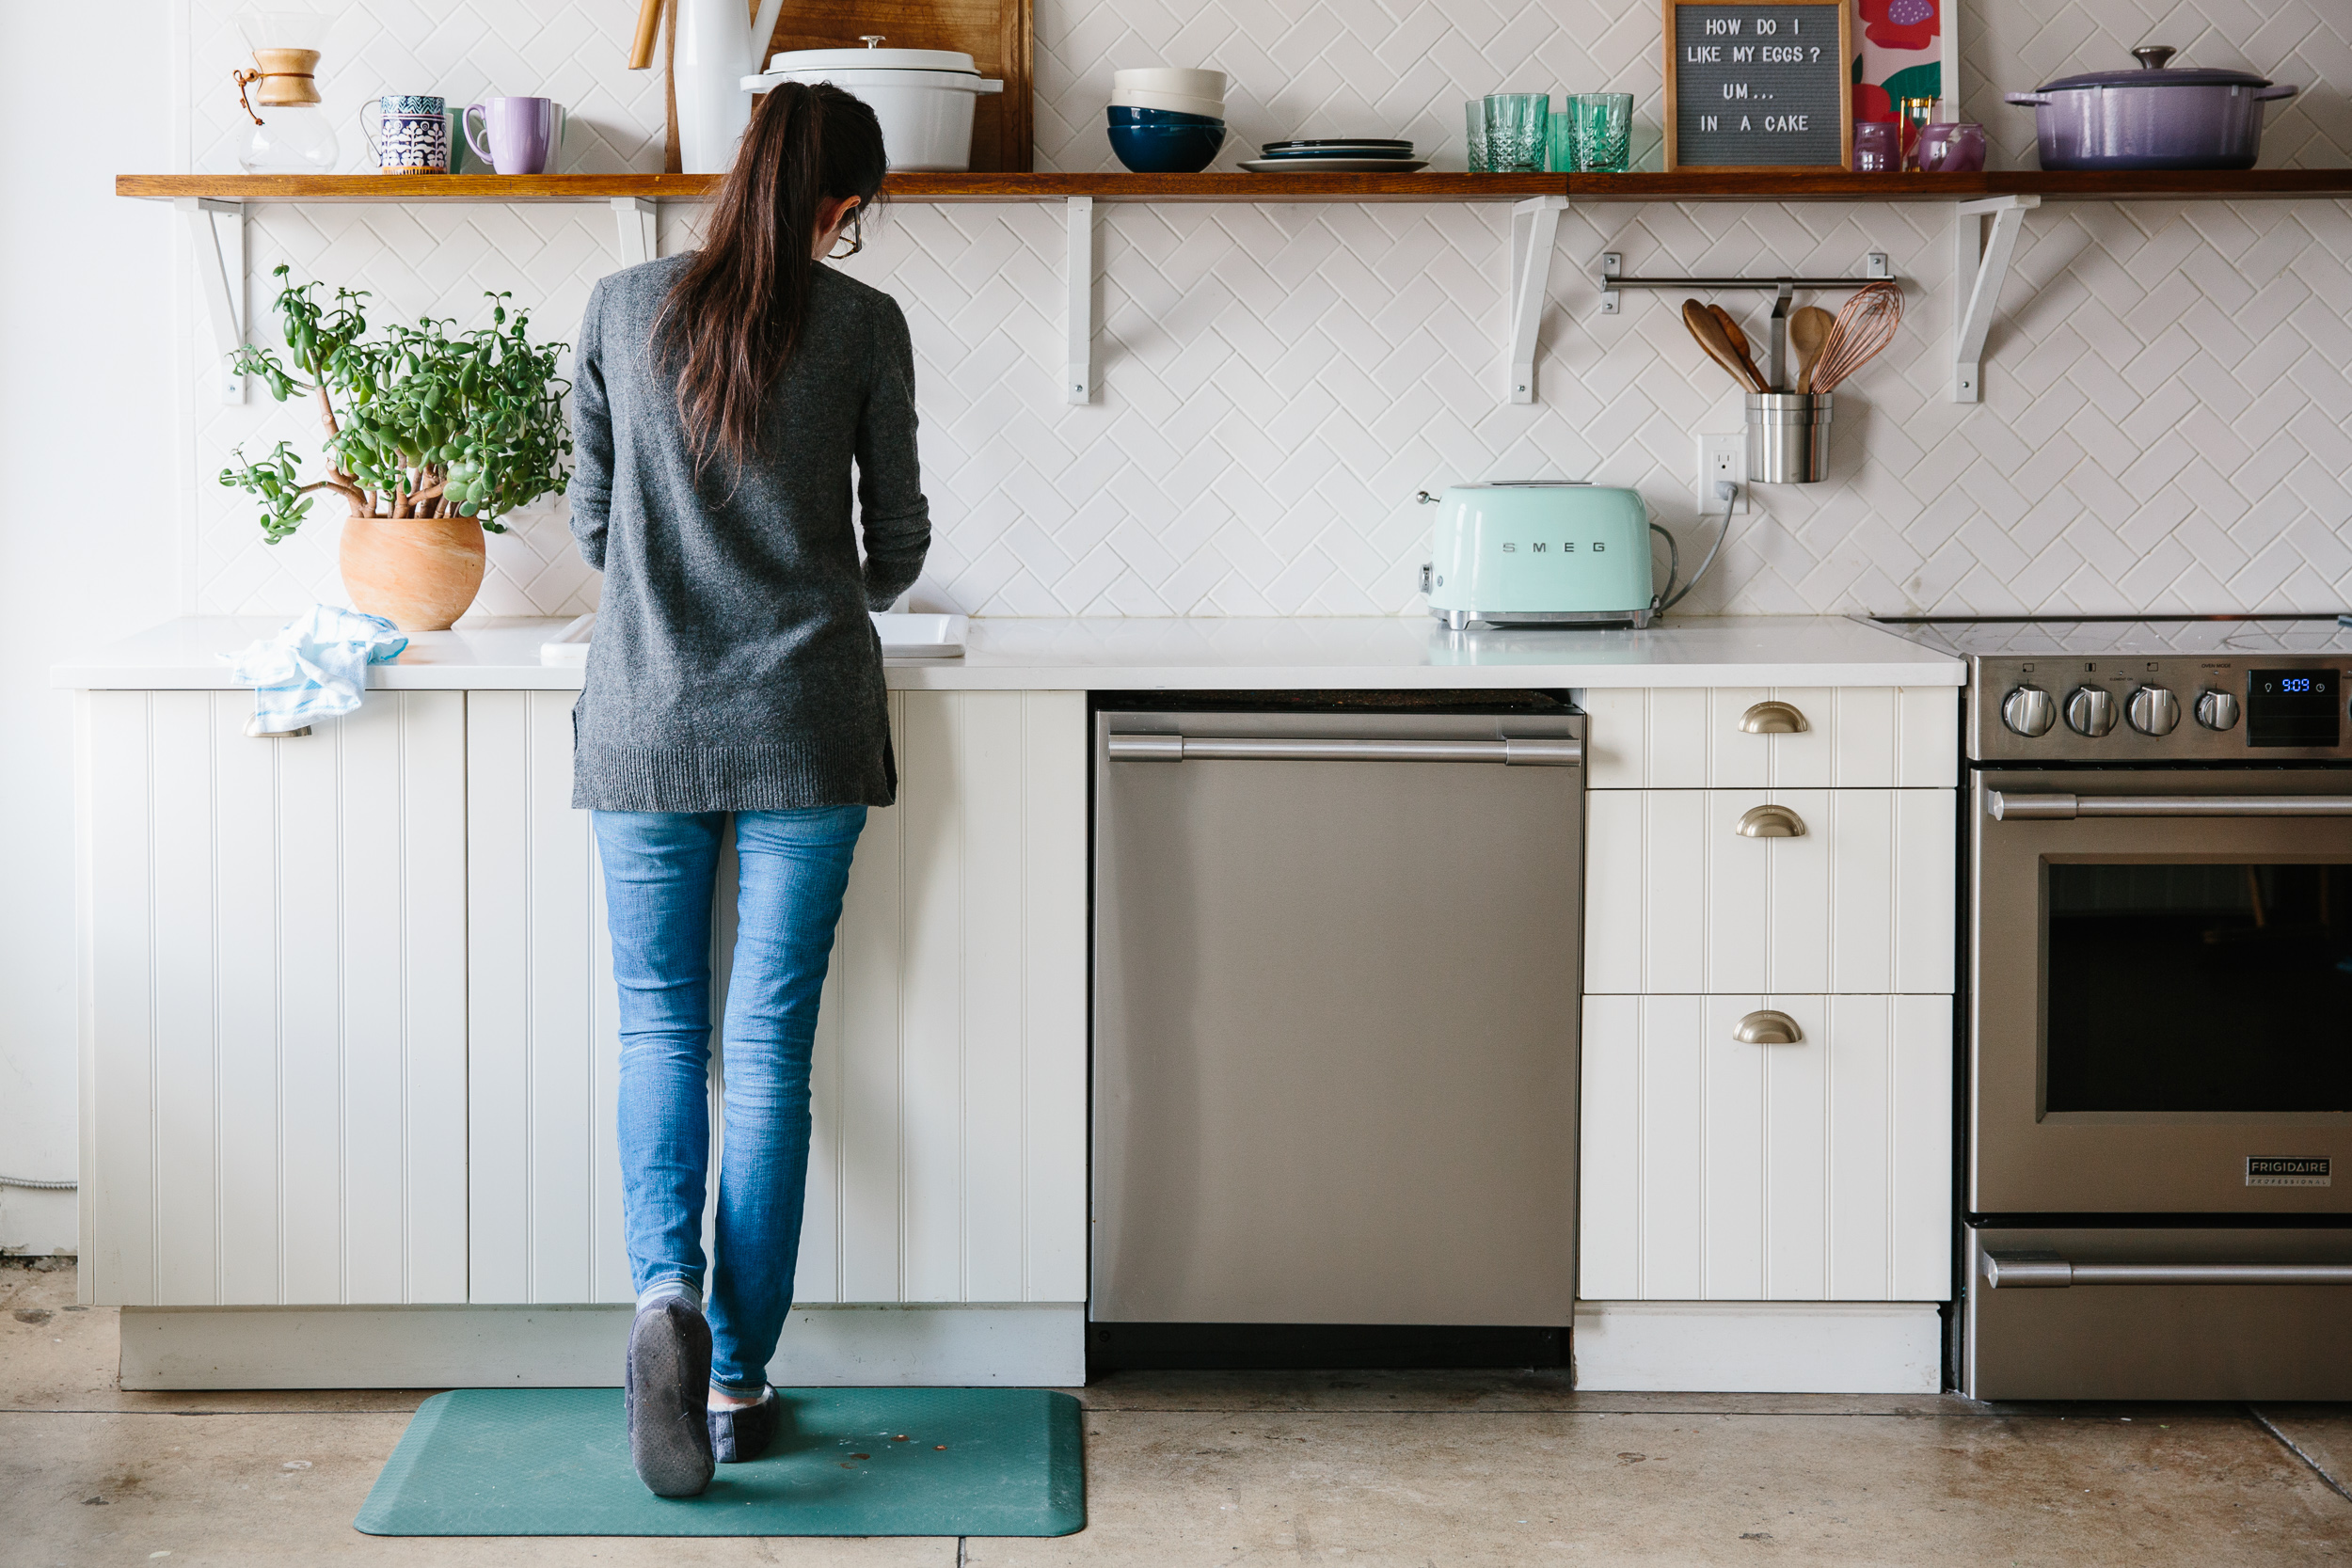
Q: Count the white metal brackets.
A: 5